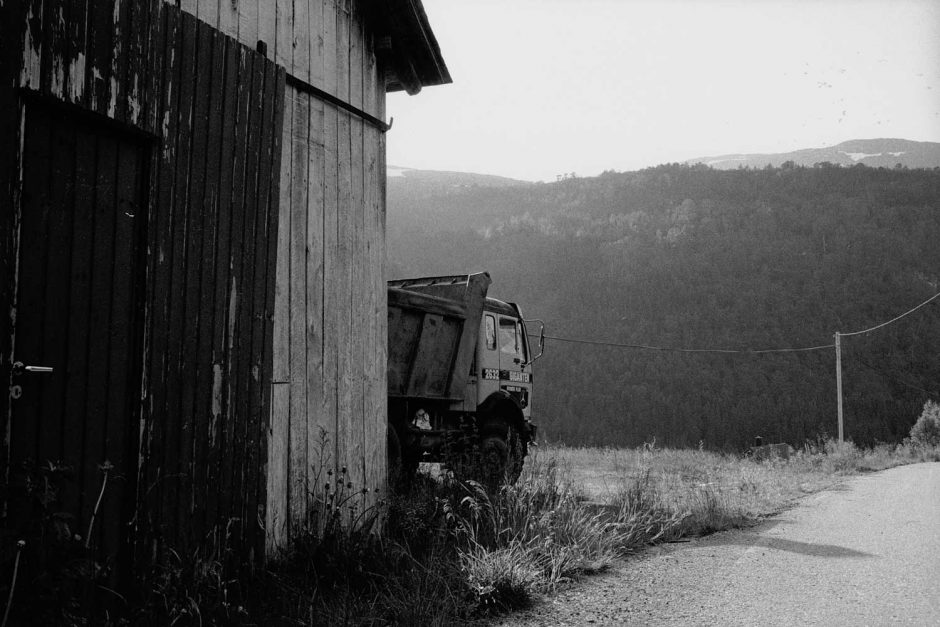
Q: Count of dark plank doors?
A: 1